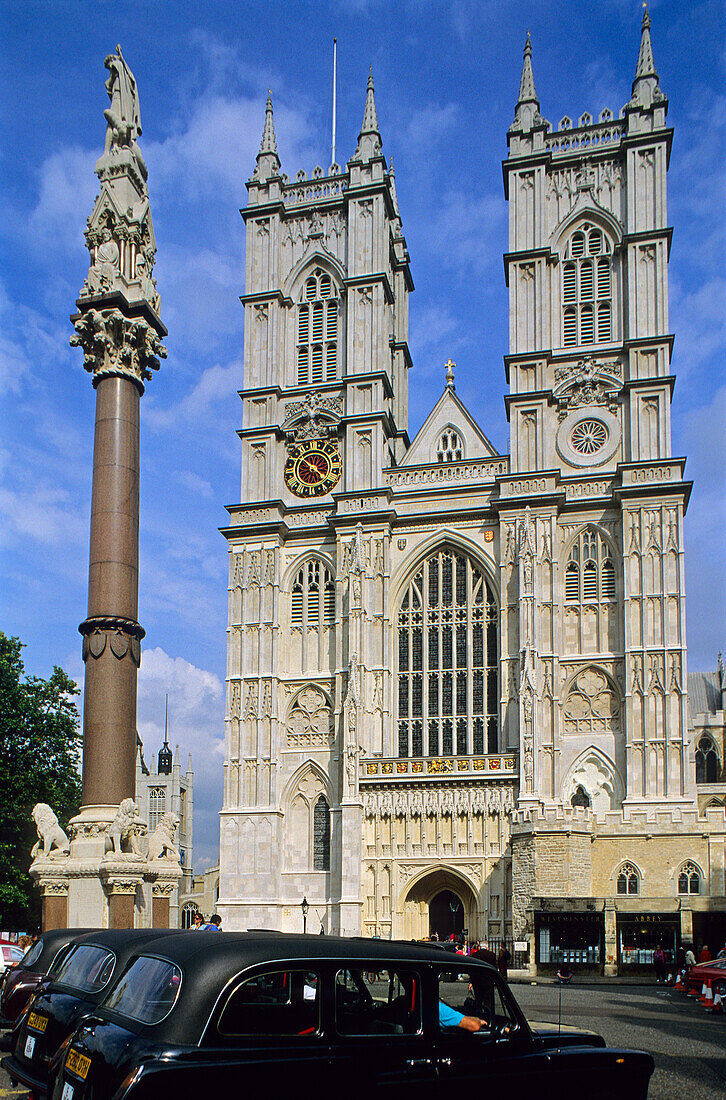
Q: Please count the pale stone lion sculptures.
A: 3